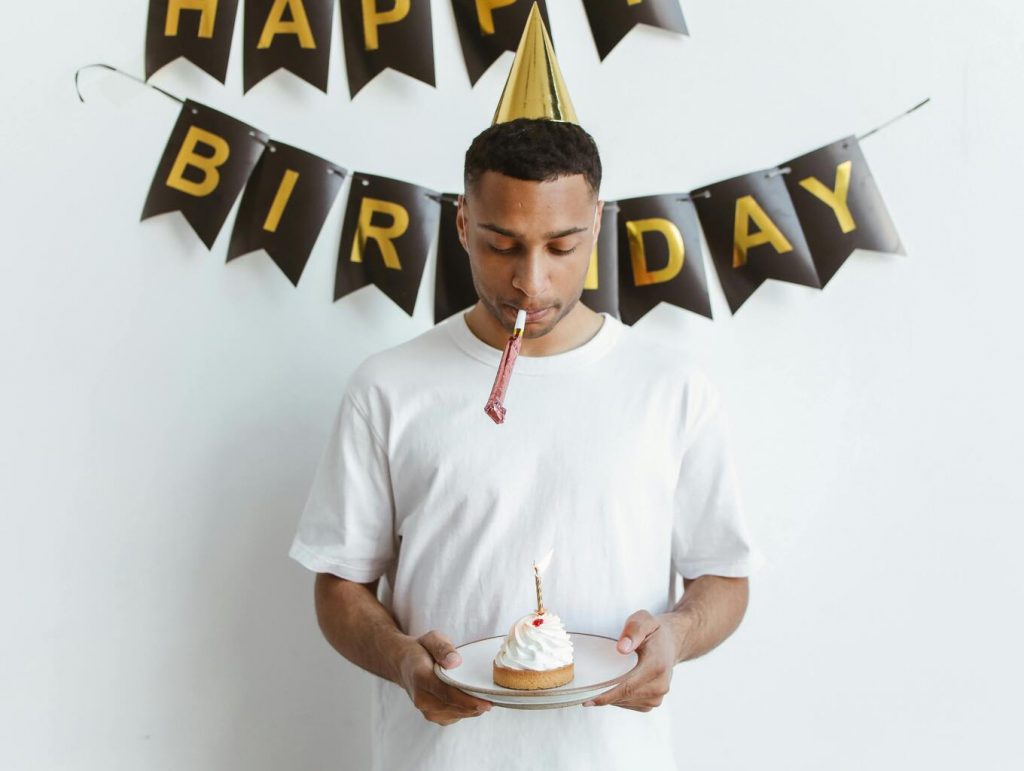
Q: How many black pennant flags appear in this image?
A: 13